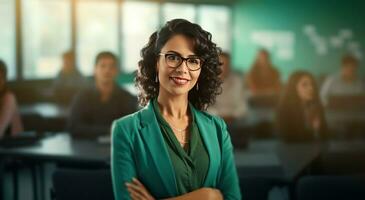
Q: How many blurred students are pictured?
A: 7